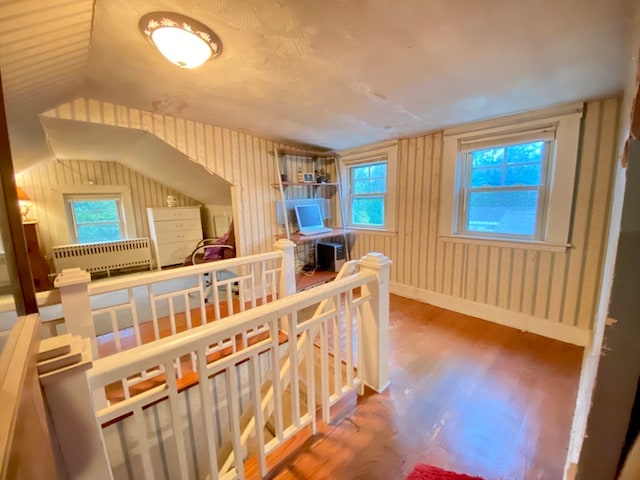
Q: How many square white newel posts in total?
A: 4